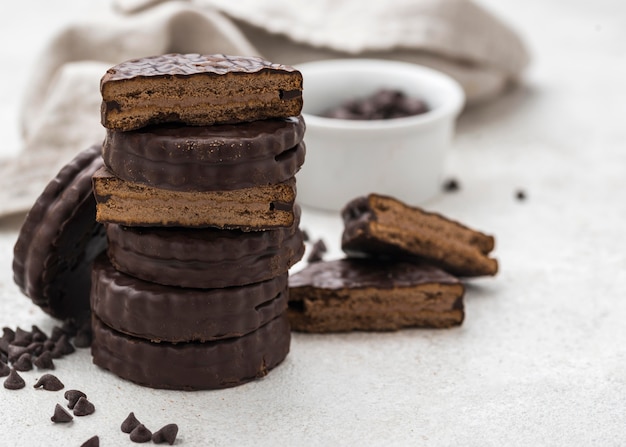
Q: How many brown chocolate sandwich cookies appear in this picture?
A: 9